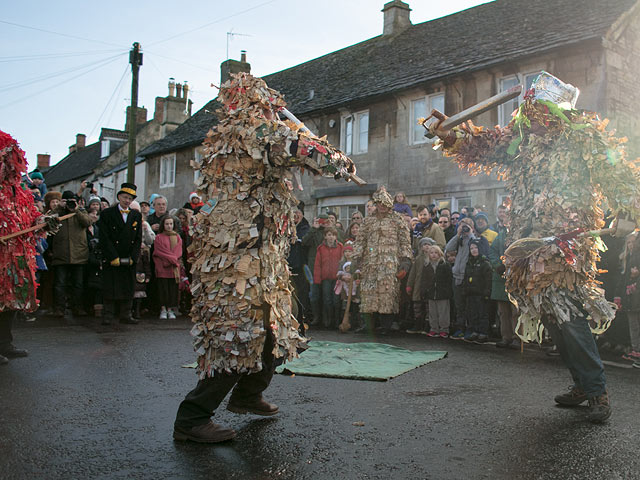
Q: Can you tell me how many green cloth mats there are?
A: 1